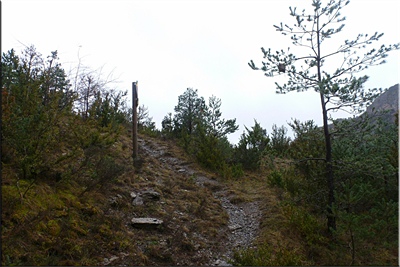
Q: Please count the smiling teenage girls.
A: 0